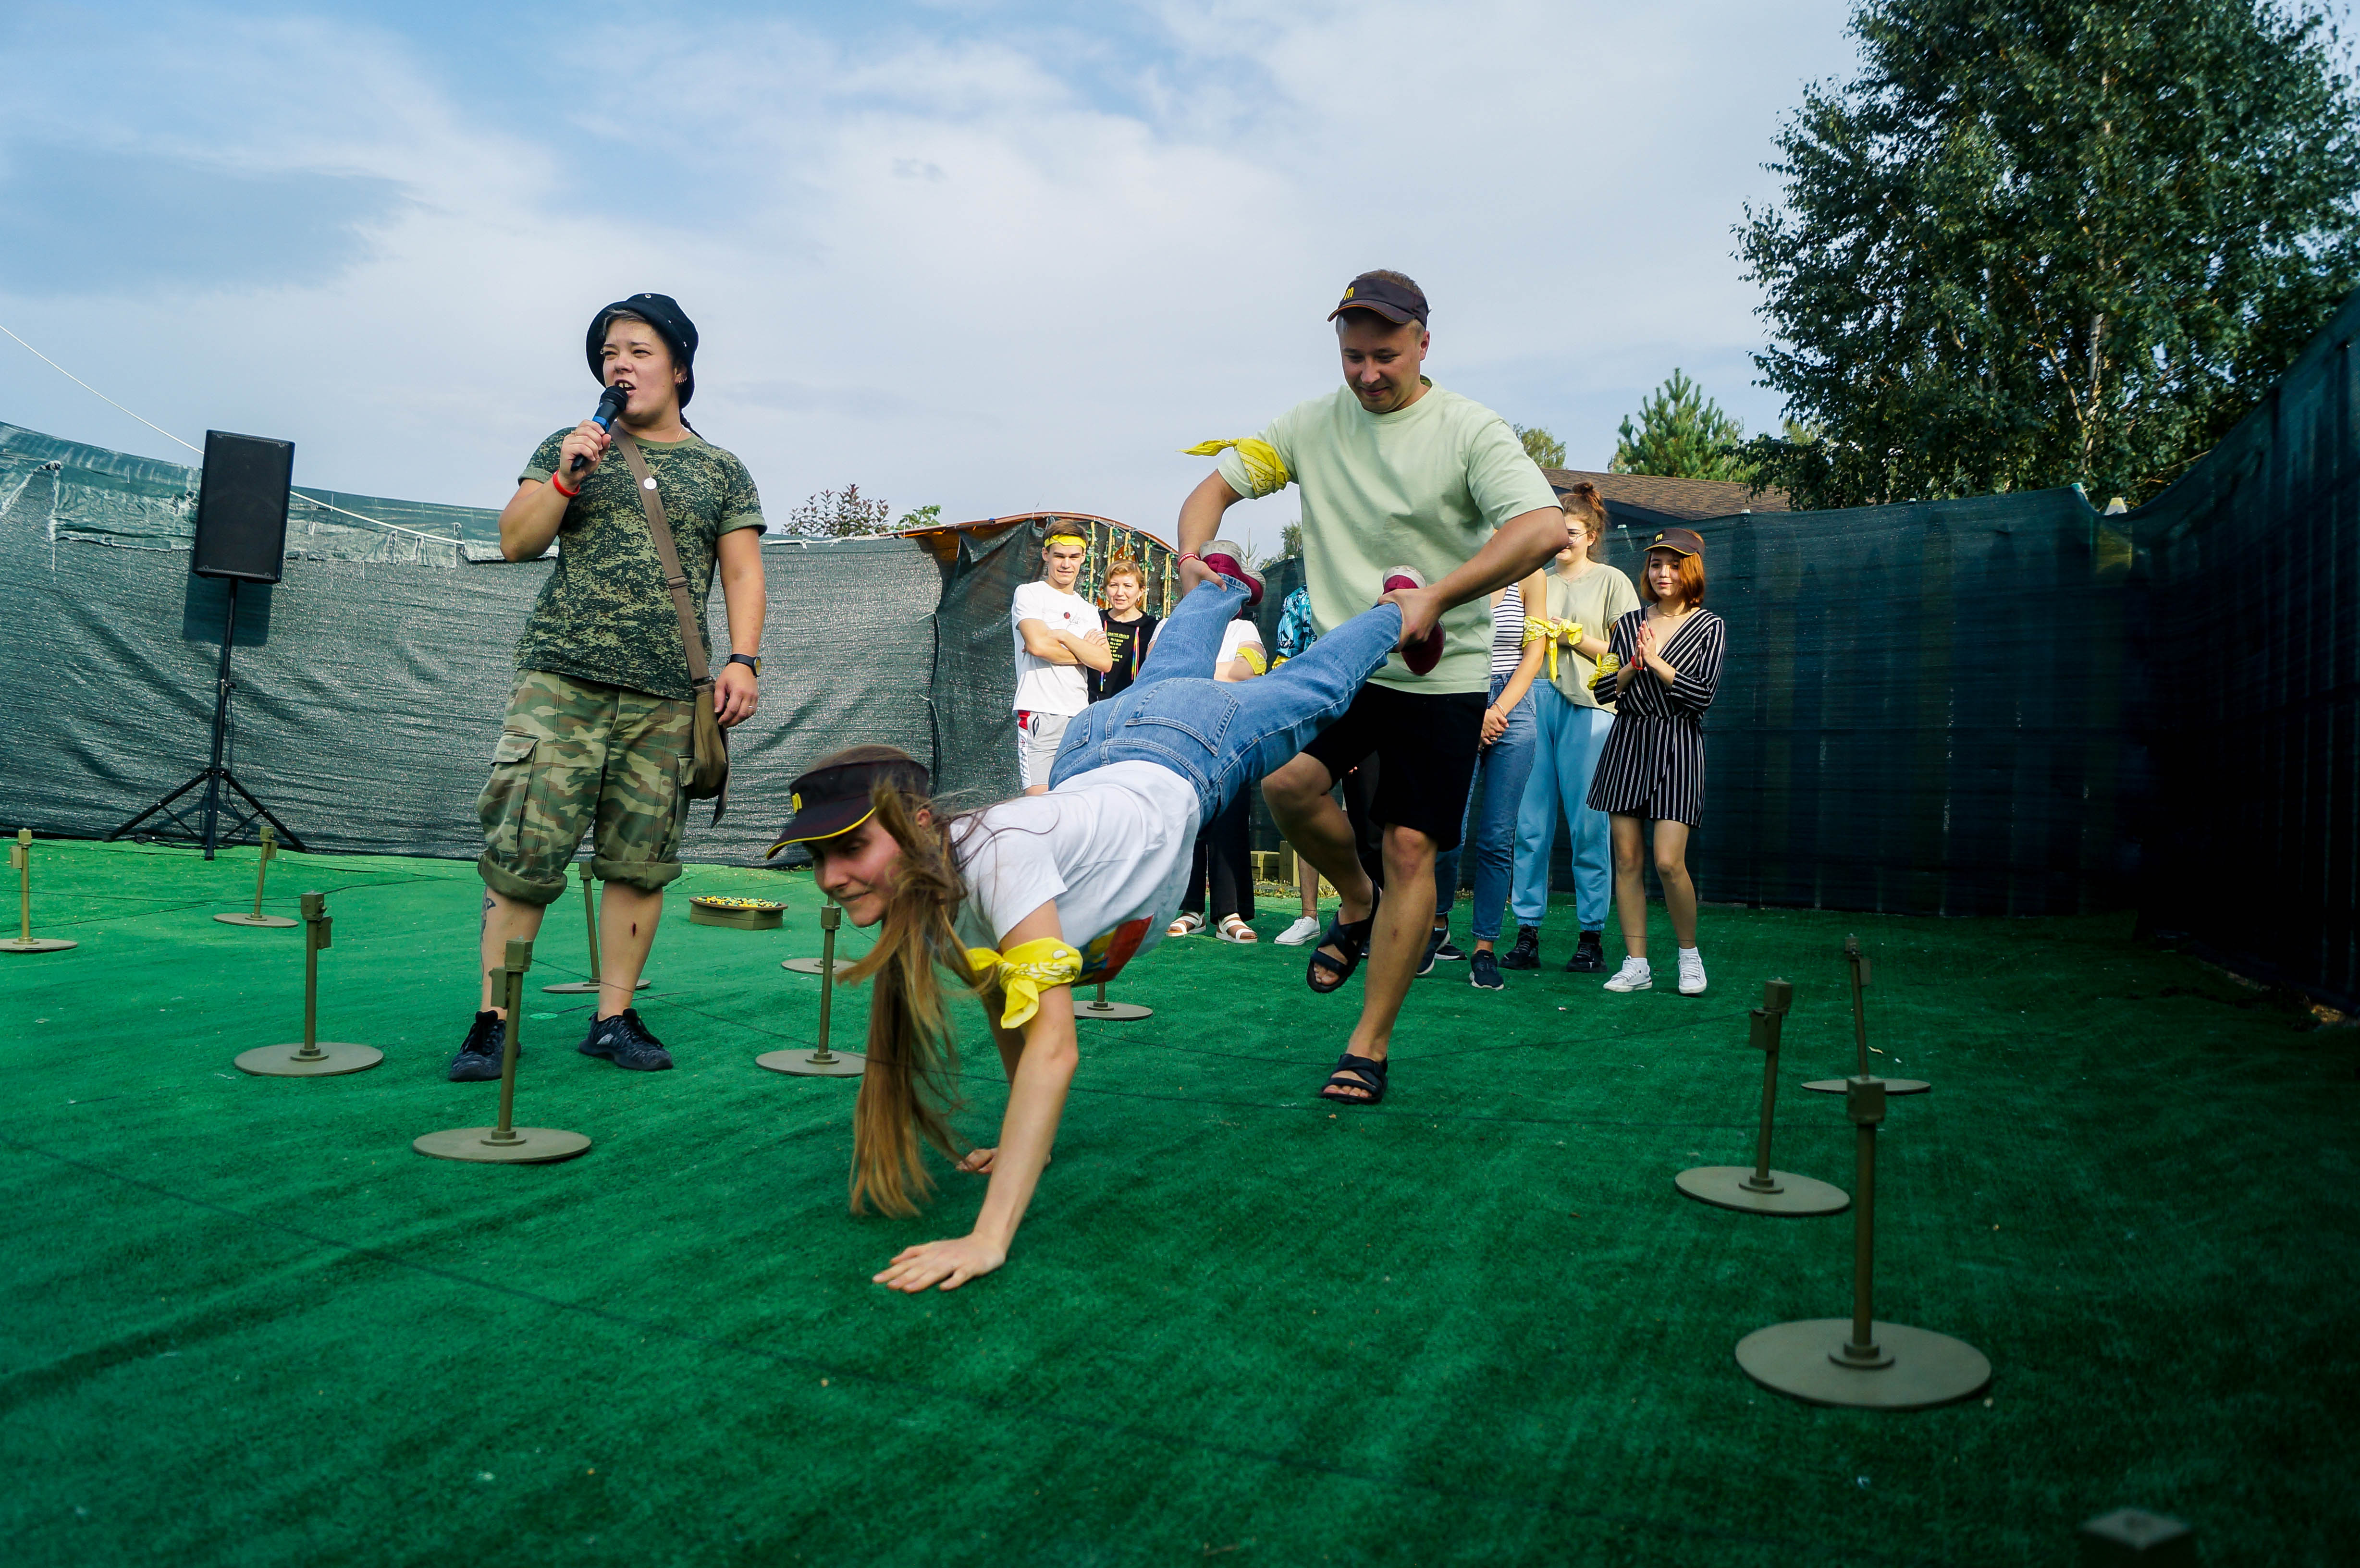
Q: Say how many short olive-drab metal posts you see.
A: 12